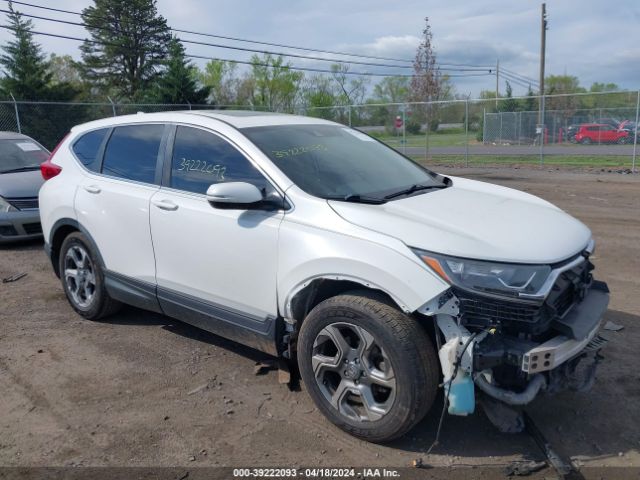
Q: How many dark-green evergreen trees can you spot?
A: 3